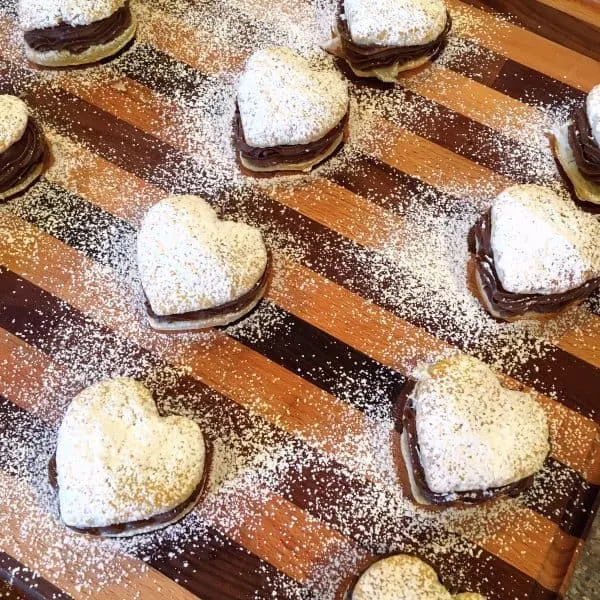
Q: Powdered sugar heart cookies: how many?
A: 10